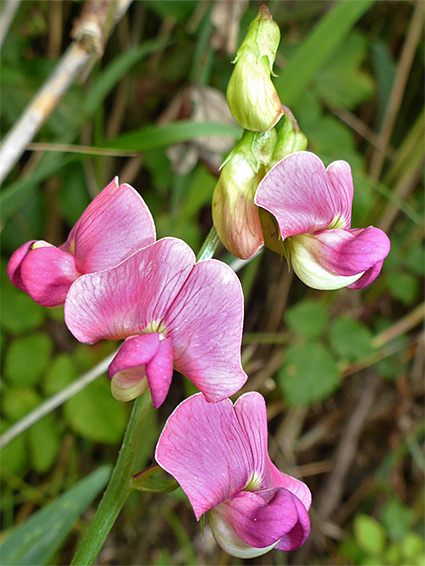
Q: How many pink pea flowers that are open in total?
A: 4